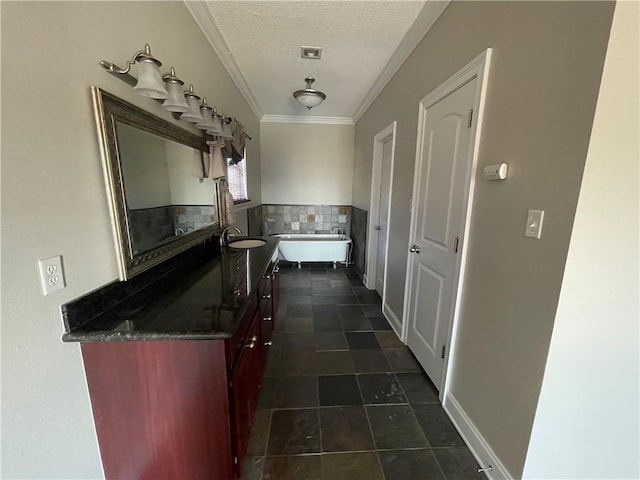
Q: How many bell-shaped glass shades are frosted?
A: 6